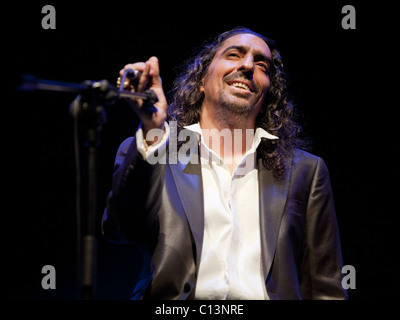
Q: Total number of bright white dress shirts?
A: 1